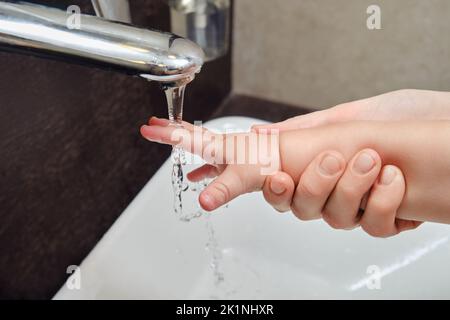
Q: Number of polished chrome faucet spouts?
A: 1